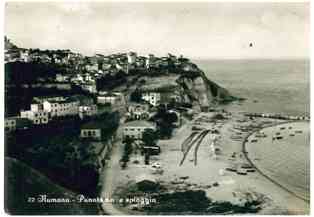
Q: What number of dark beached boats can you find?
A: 4